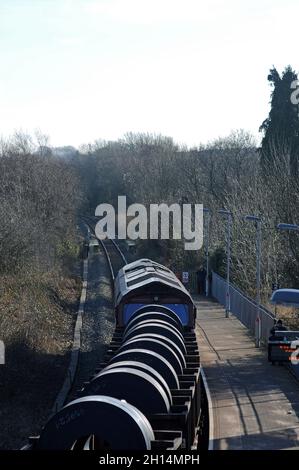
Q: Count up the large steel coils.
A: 10